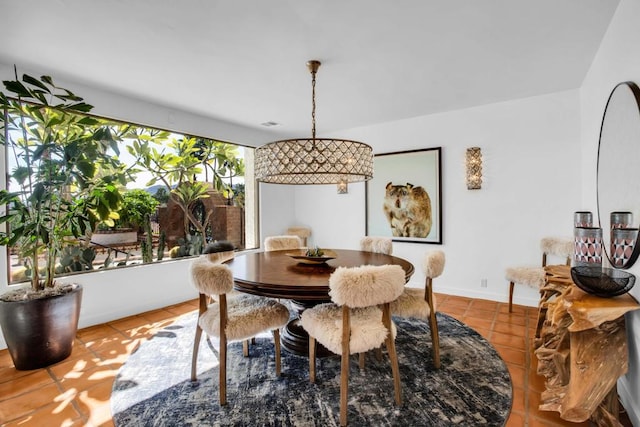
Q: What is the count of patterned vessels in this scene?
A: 2